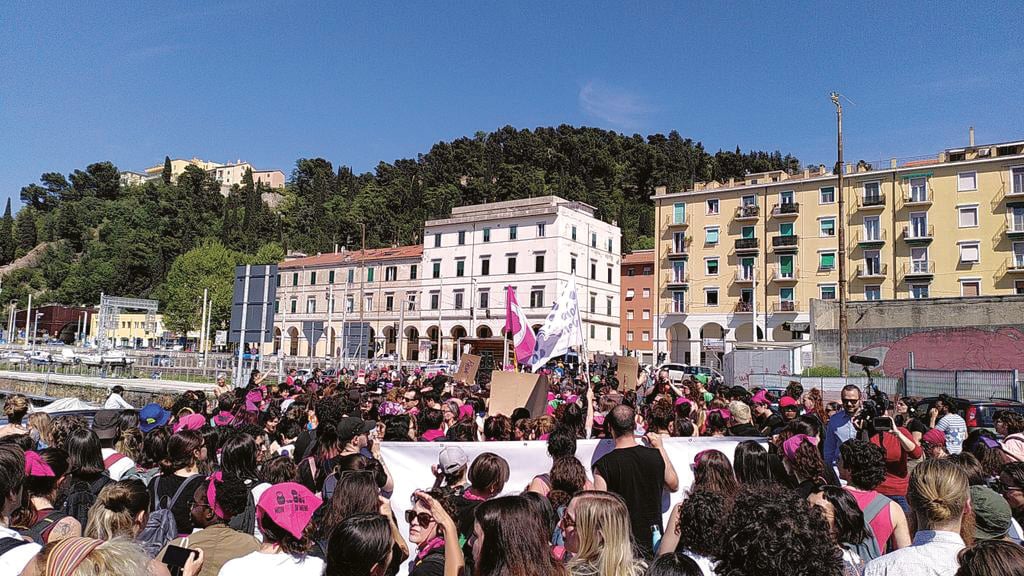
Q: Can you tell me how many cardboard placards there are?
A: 3